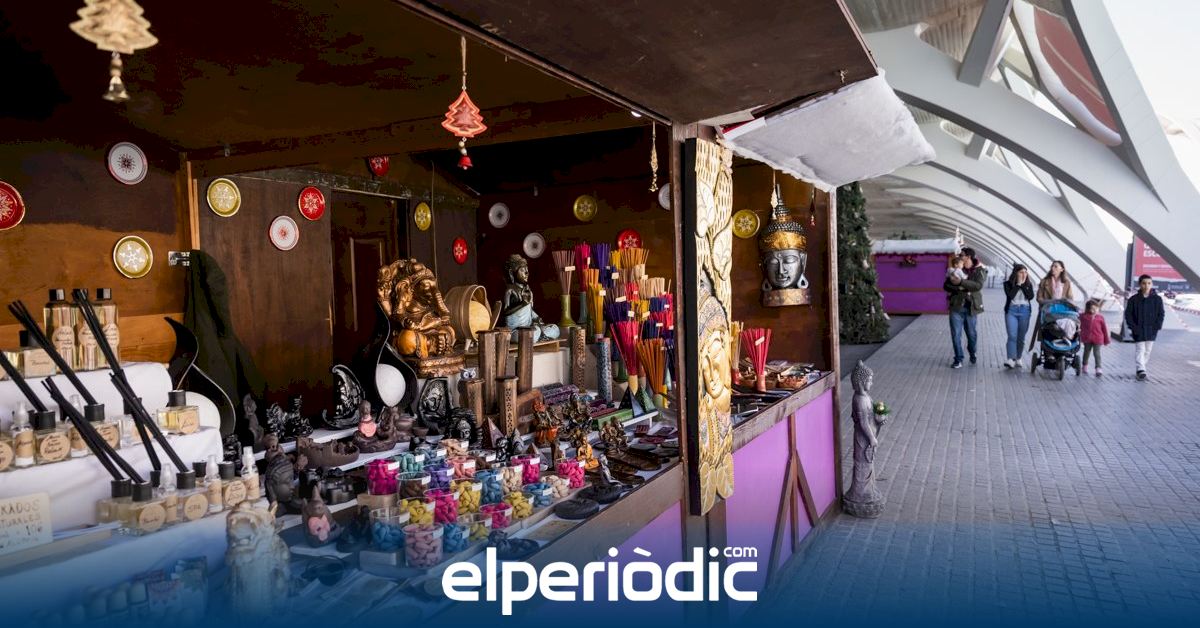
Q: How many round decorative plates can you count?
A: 15